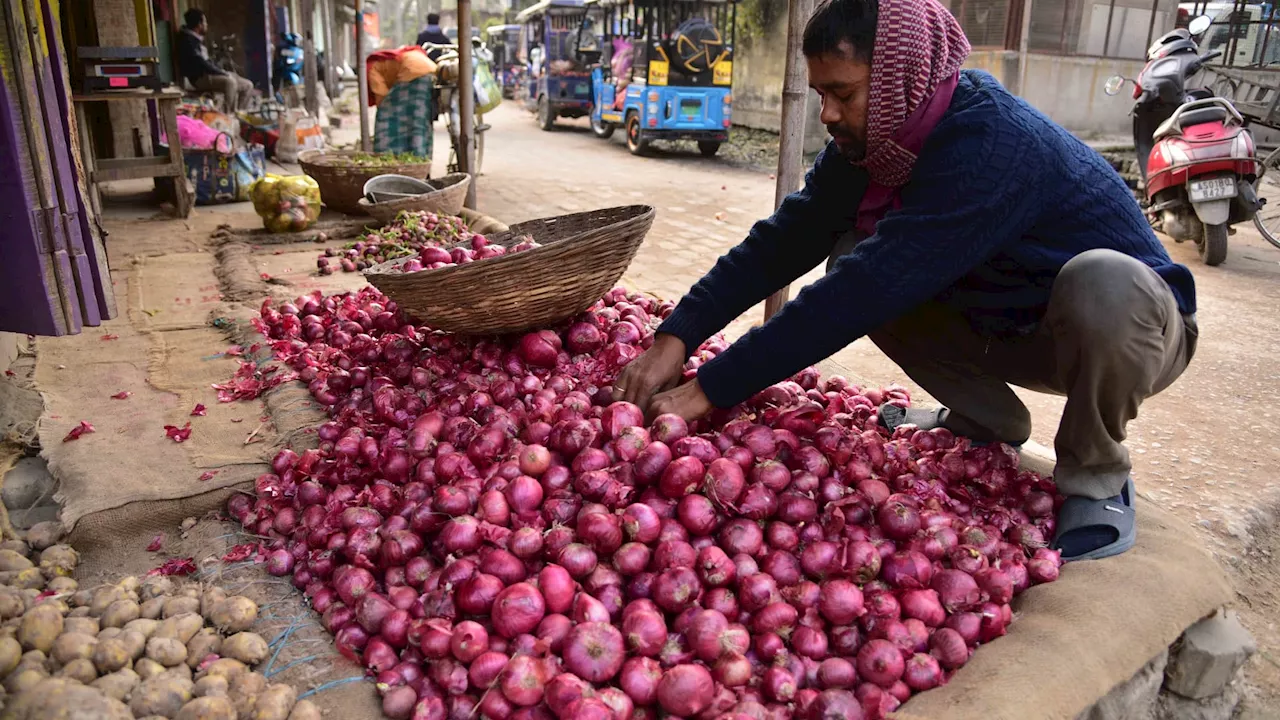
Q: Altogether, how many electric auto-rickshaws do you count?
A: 3